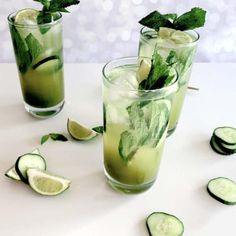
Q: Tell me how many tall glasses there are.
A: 3